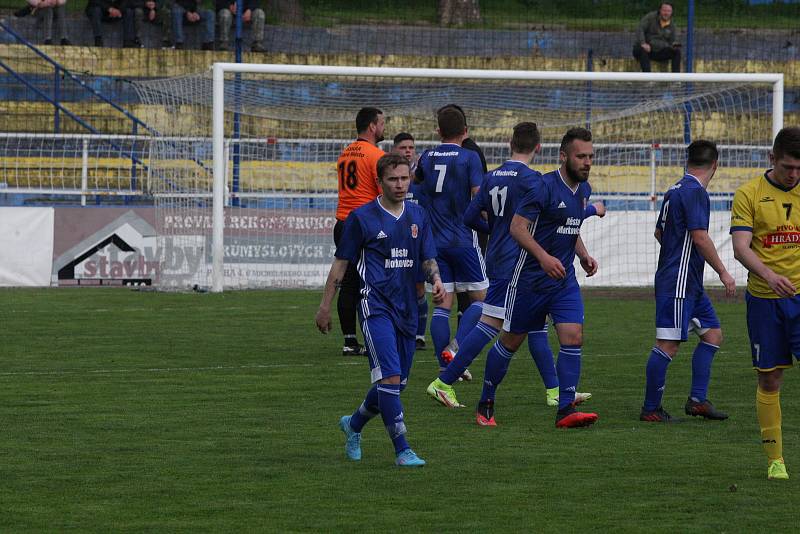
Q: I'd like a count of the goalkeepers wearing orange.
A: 1